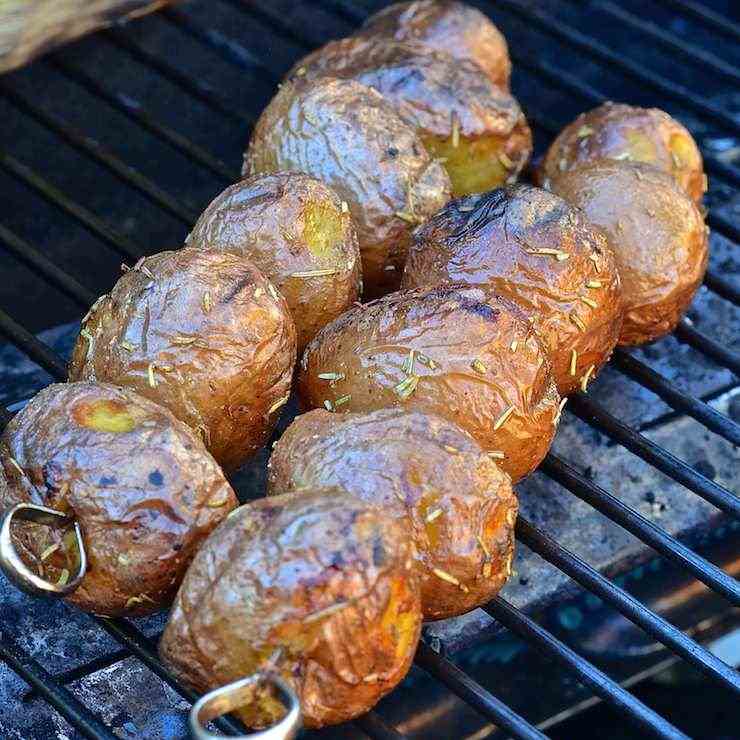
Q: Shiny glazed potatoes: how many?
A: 12